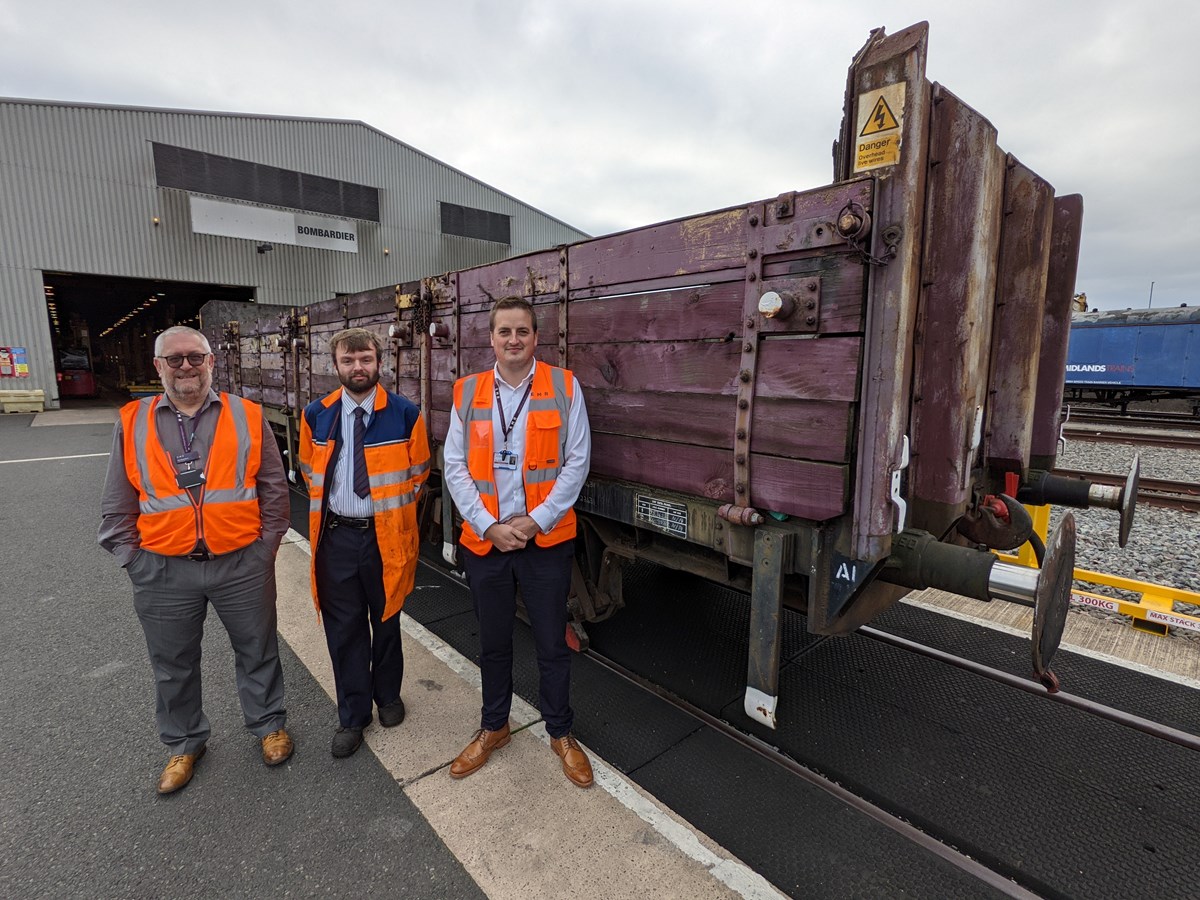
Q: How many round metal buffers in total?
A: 2